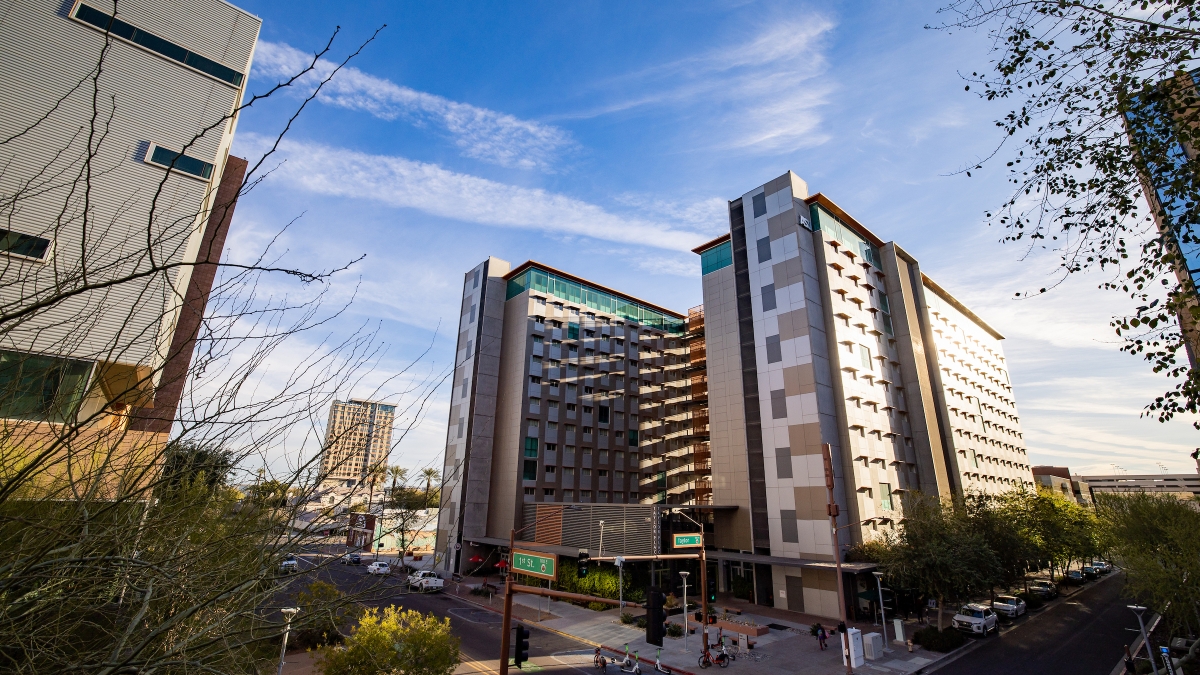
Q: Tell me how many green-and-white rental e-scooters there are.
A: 4